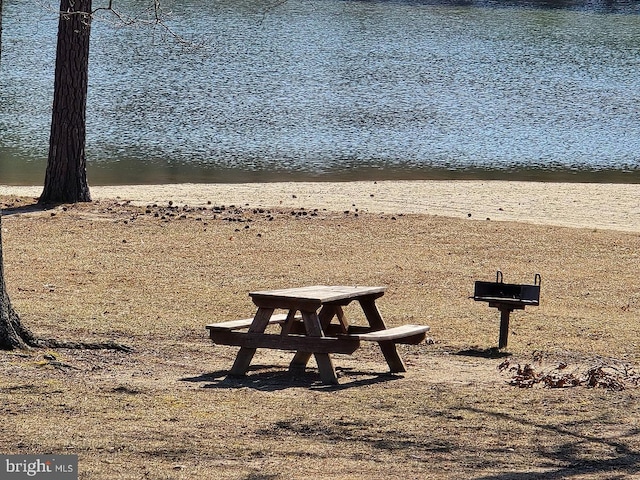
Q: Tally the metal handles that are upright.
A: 2